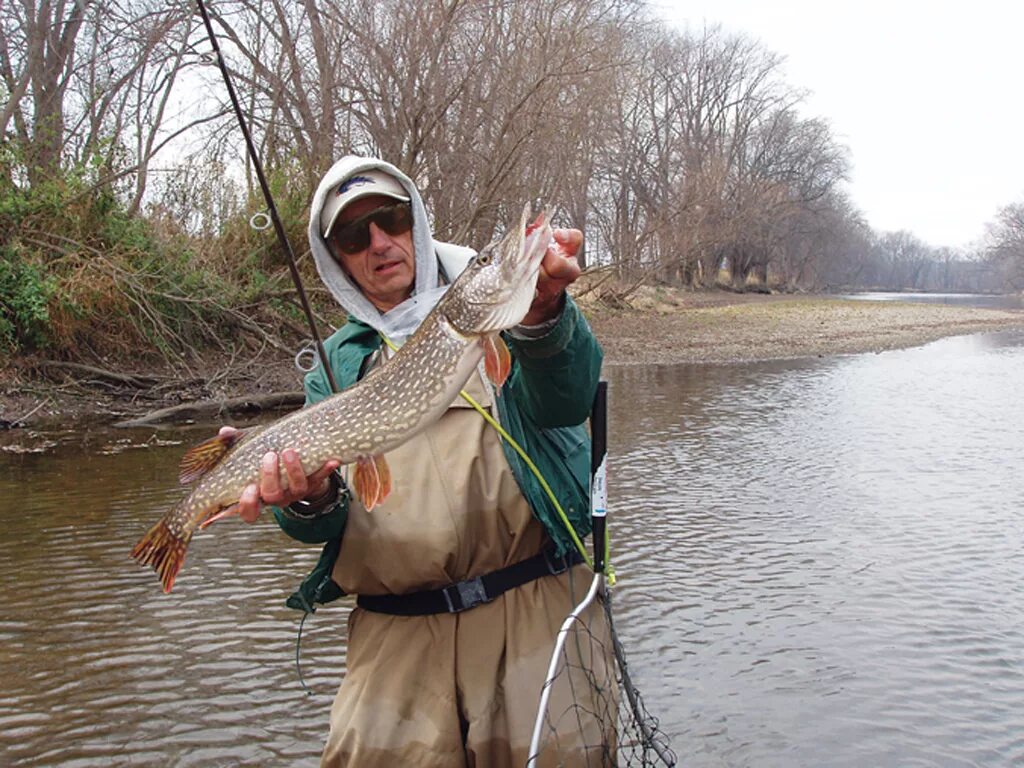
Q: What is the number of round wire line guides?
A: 3